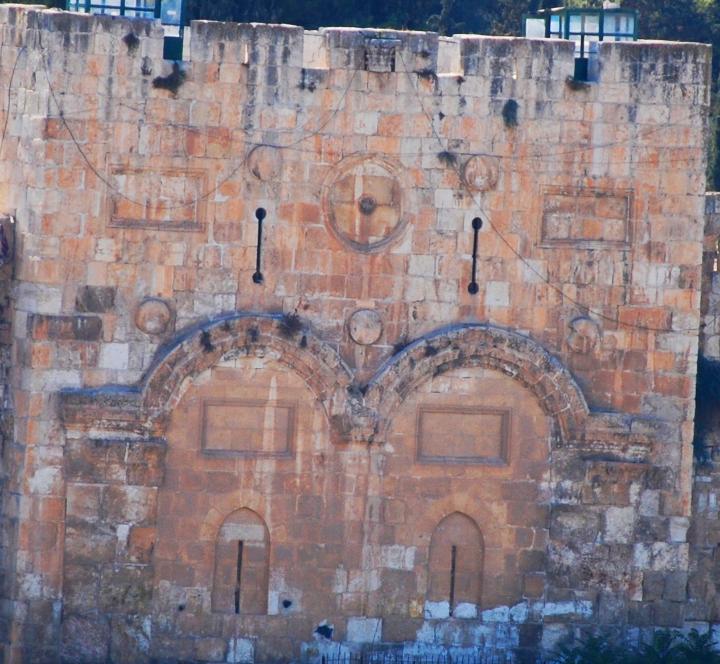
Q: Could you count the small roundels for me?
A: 5